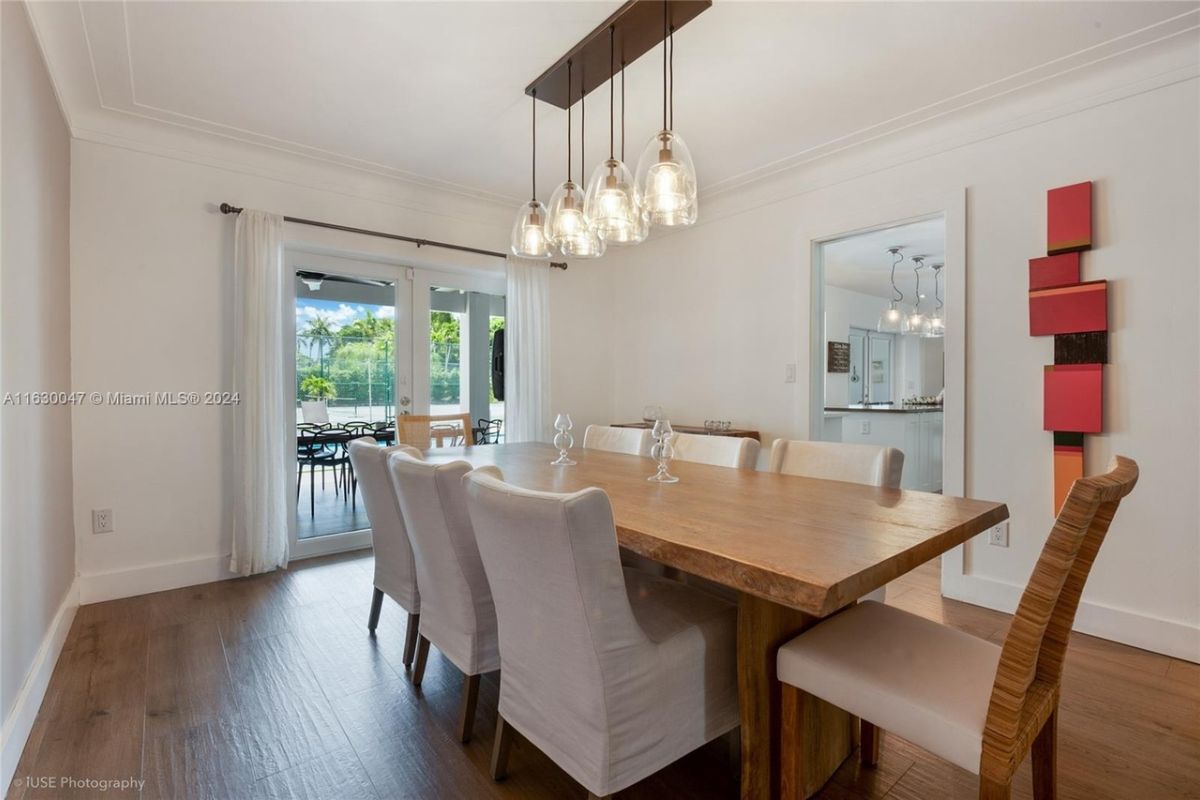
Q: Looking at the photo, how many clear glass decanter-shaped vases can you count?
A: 2